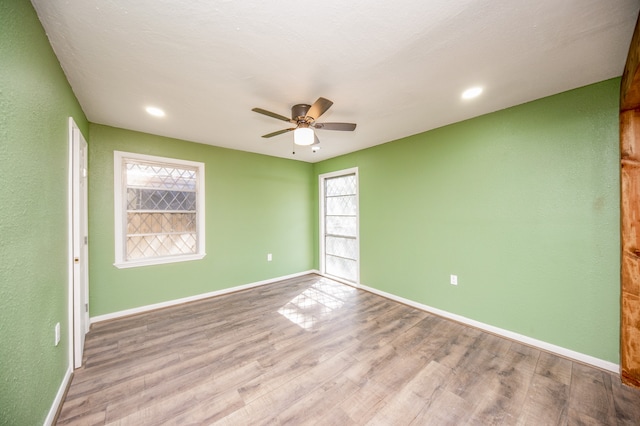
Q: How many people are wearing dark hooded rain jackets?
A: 0